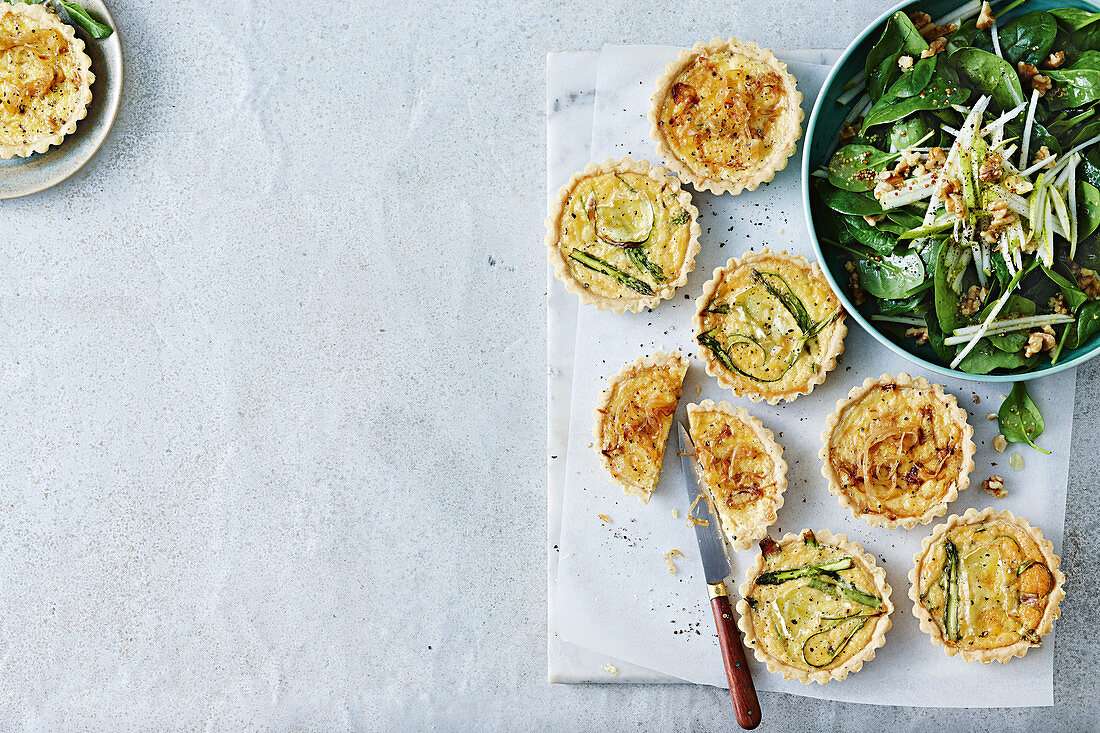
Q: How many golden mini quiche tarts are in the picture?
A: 8